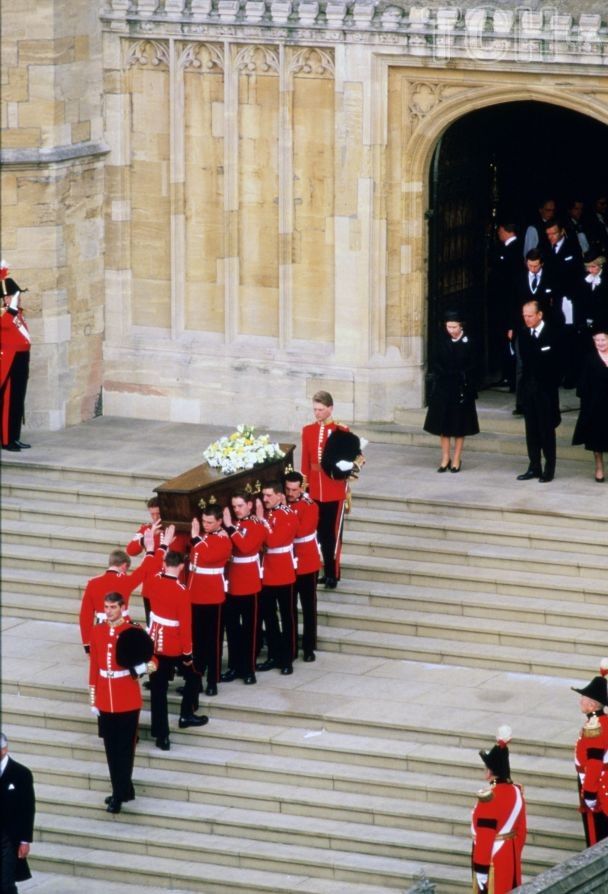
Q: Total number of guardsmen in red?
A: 12